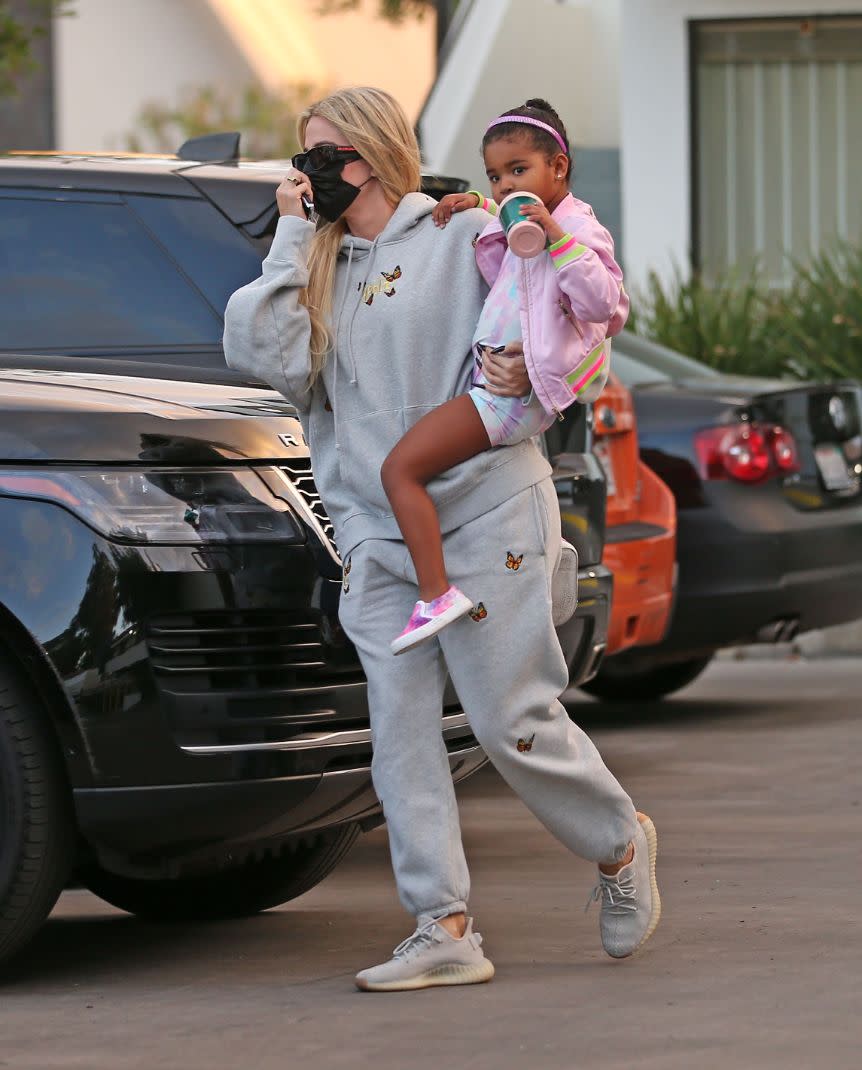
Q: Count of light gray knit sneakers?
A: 2